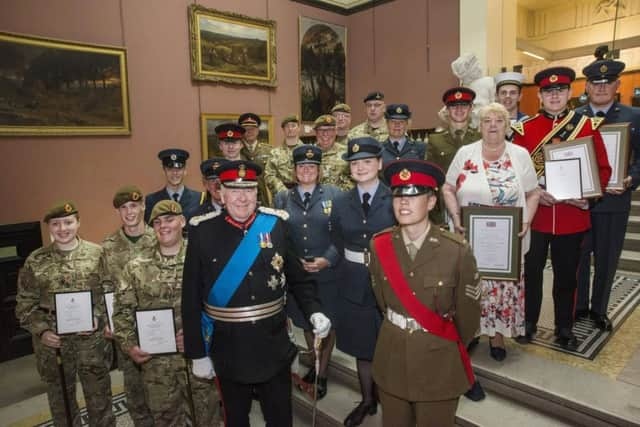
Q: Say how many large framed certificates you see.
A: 3